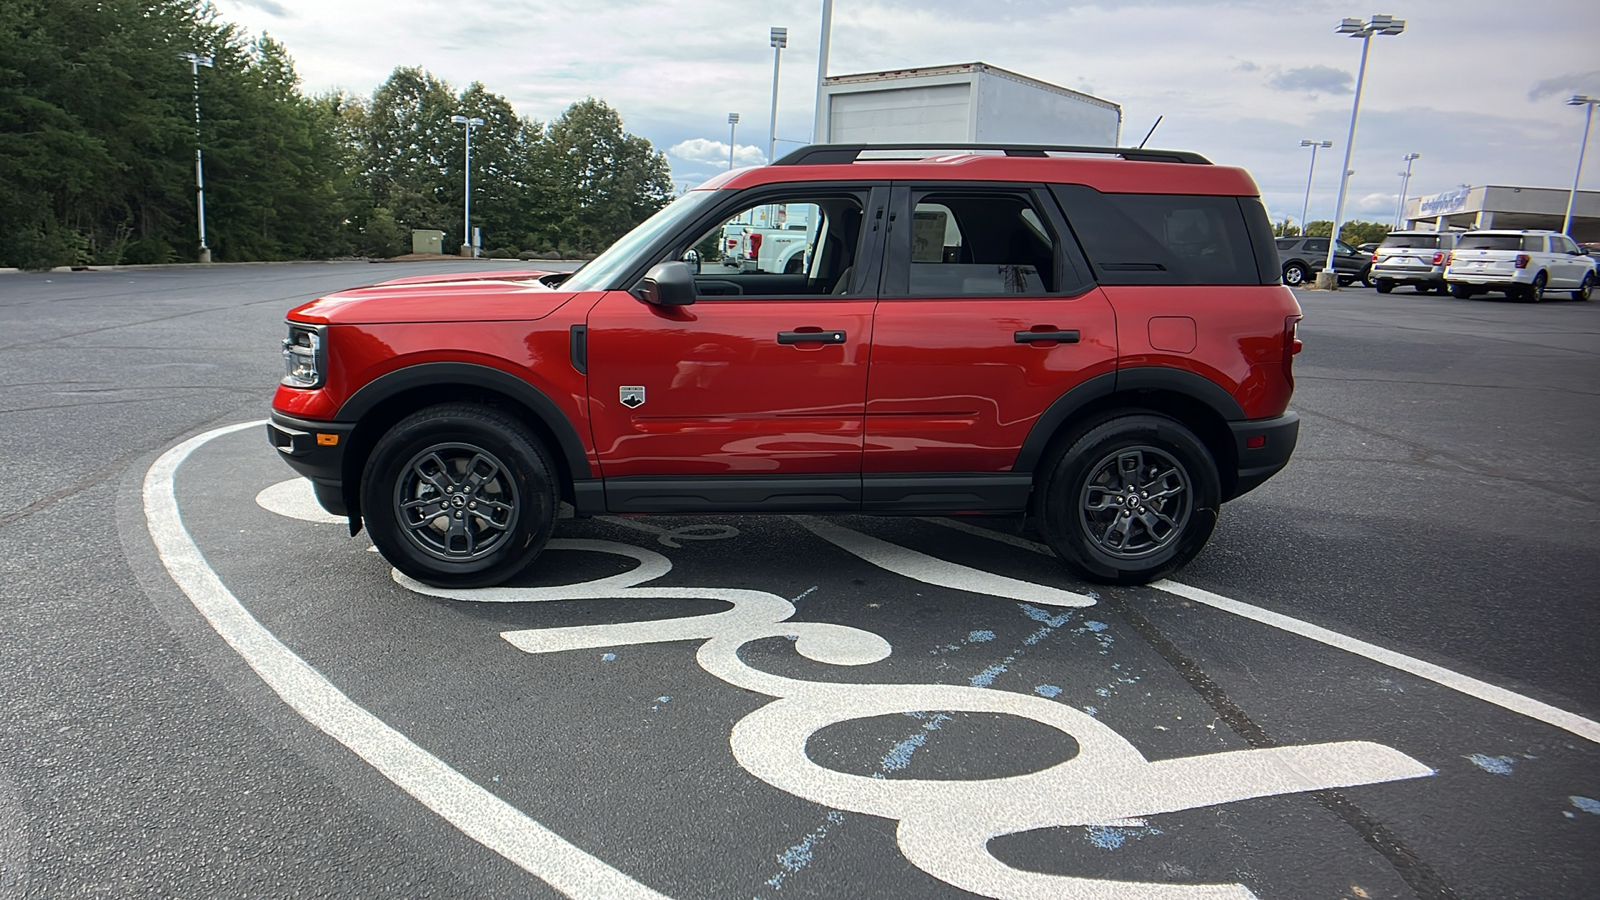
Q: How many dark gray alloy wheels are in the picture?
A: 2